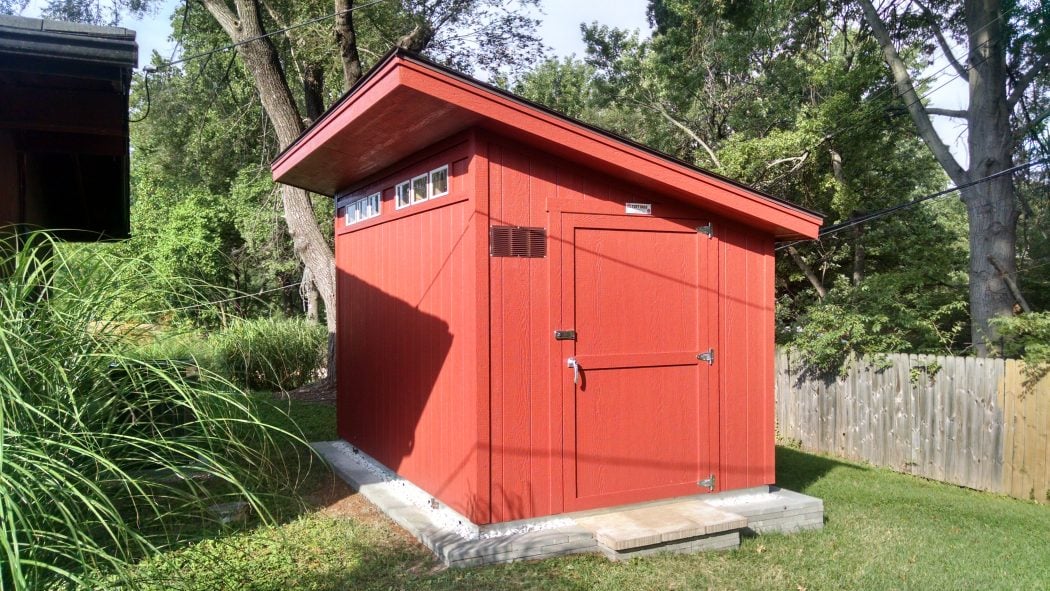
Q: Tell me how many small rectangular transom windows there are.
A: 6